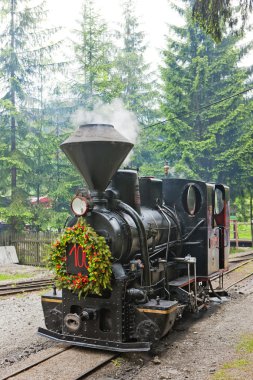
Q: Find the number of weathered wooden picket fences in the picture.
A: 1